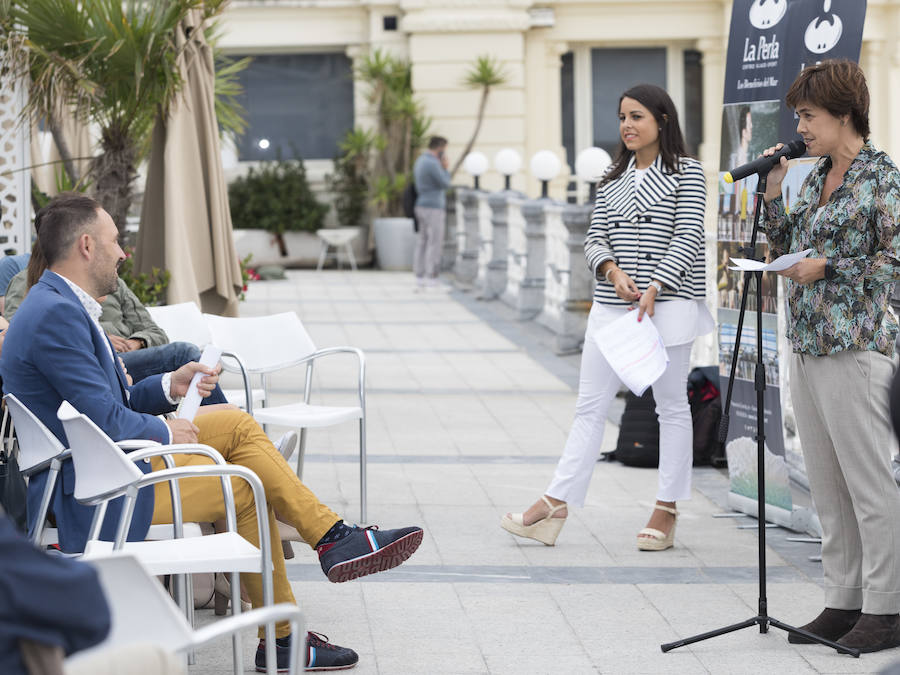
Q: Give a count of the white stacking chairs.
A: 5